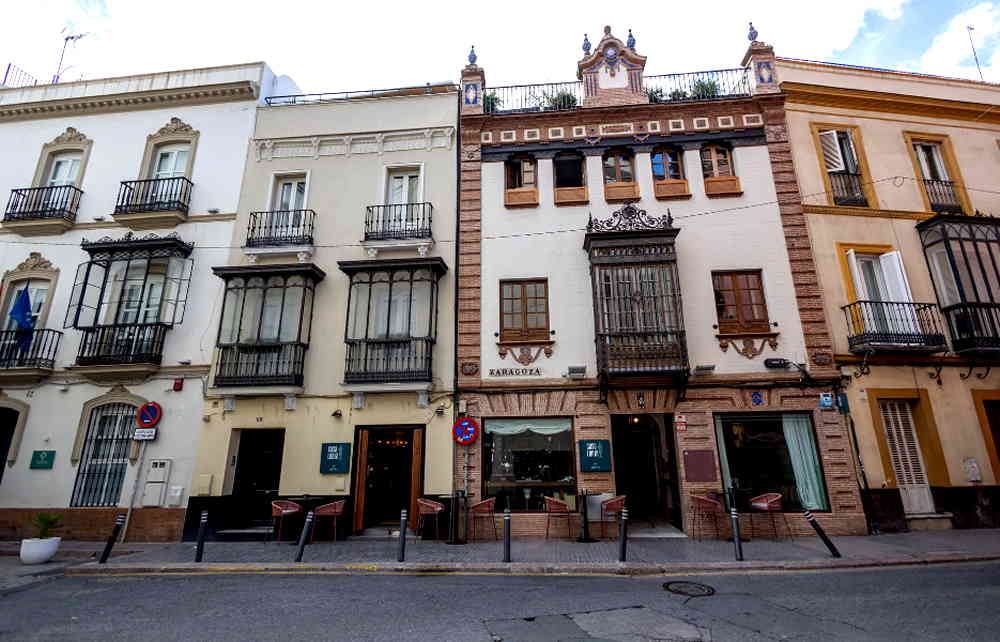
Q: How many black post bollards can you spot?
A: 8